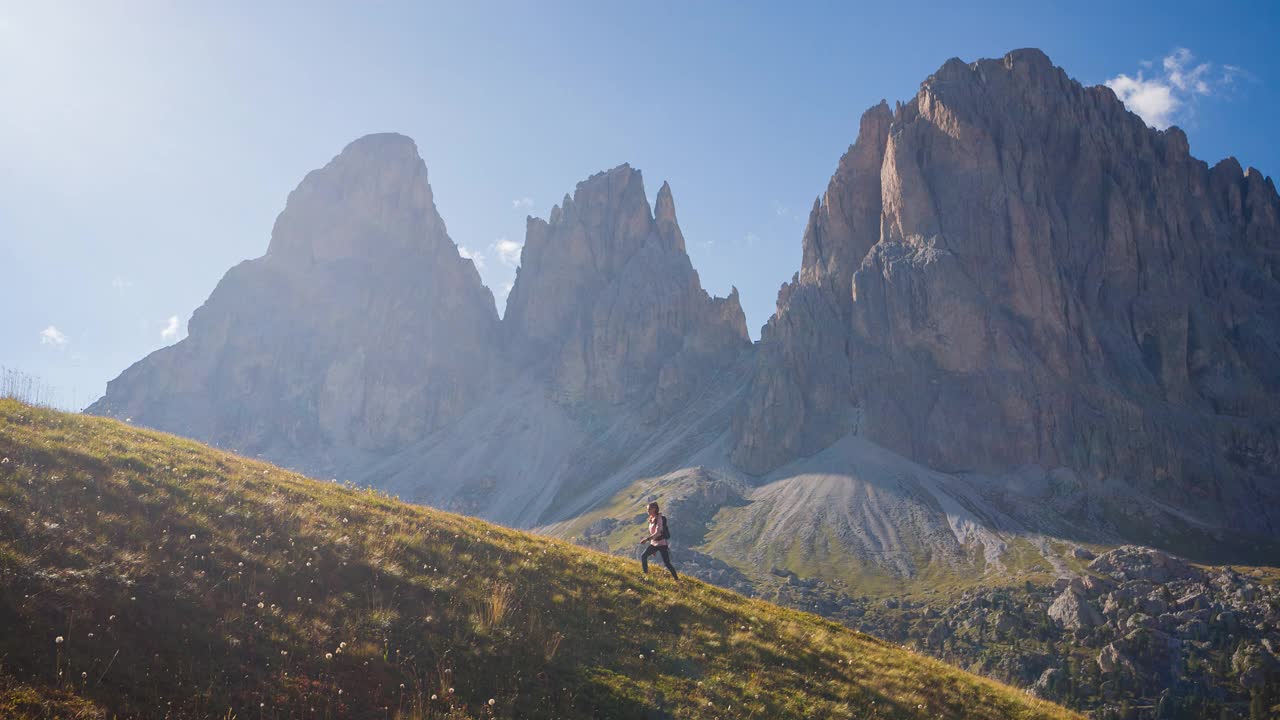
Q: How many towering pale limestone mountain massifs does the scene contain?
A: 3